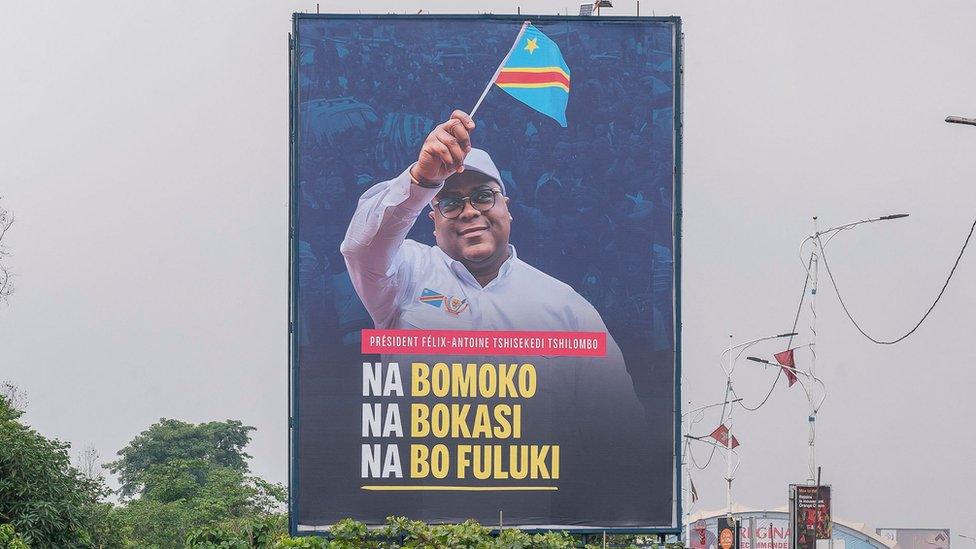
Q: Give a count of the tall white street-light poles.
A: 3